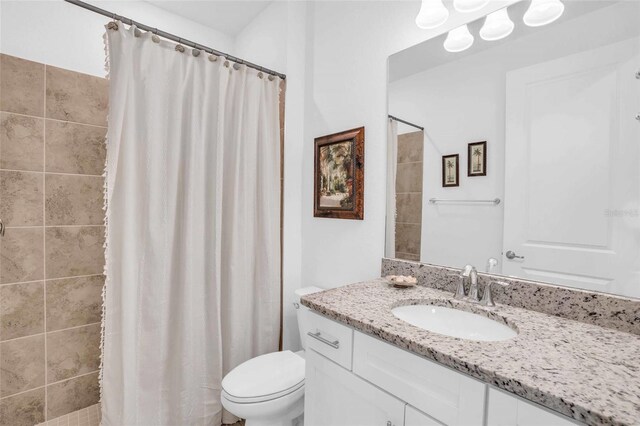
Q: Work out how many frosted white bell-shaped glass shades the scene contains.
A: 5